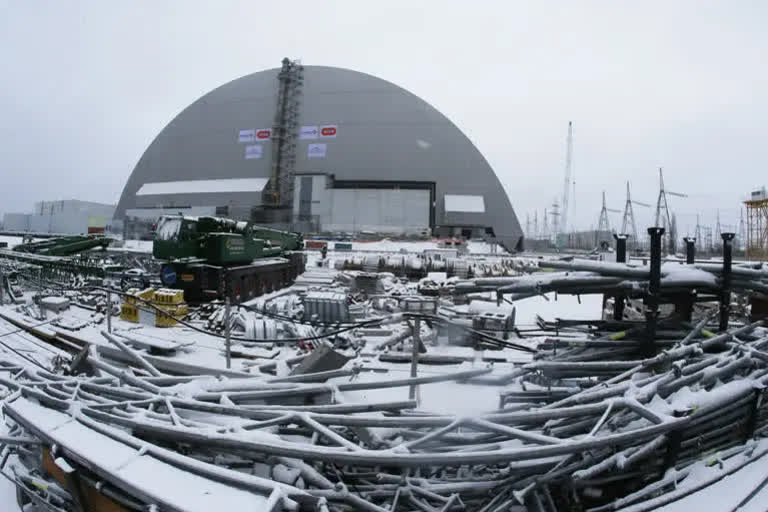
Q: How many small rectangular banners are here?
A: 6